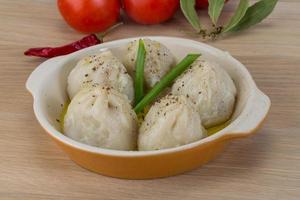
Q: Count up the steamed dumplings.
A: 5